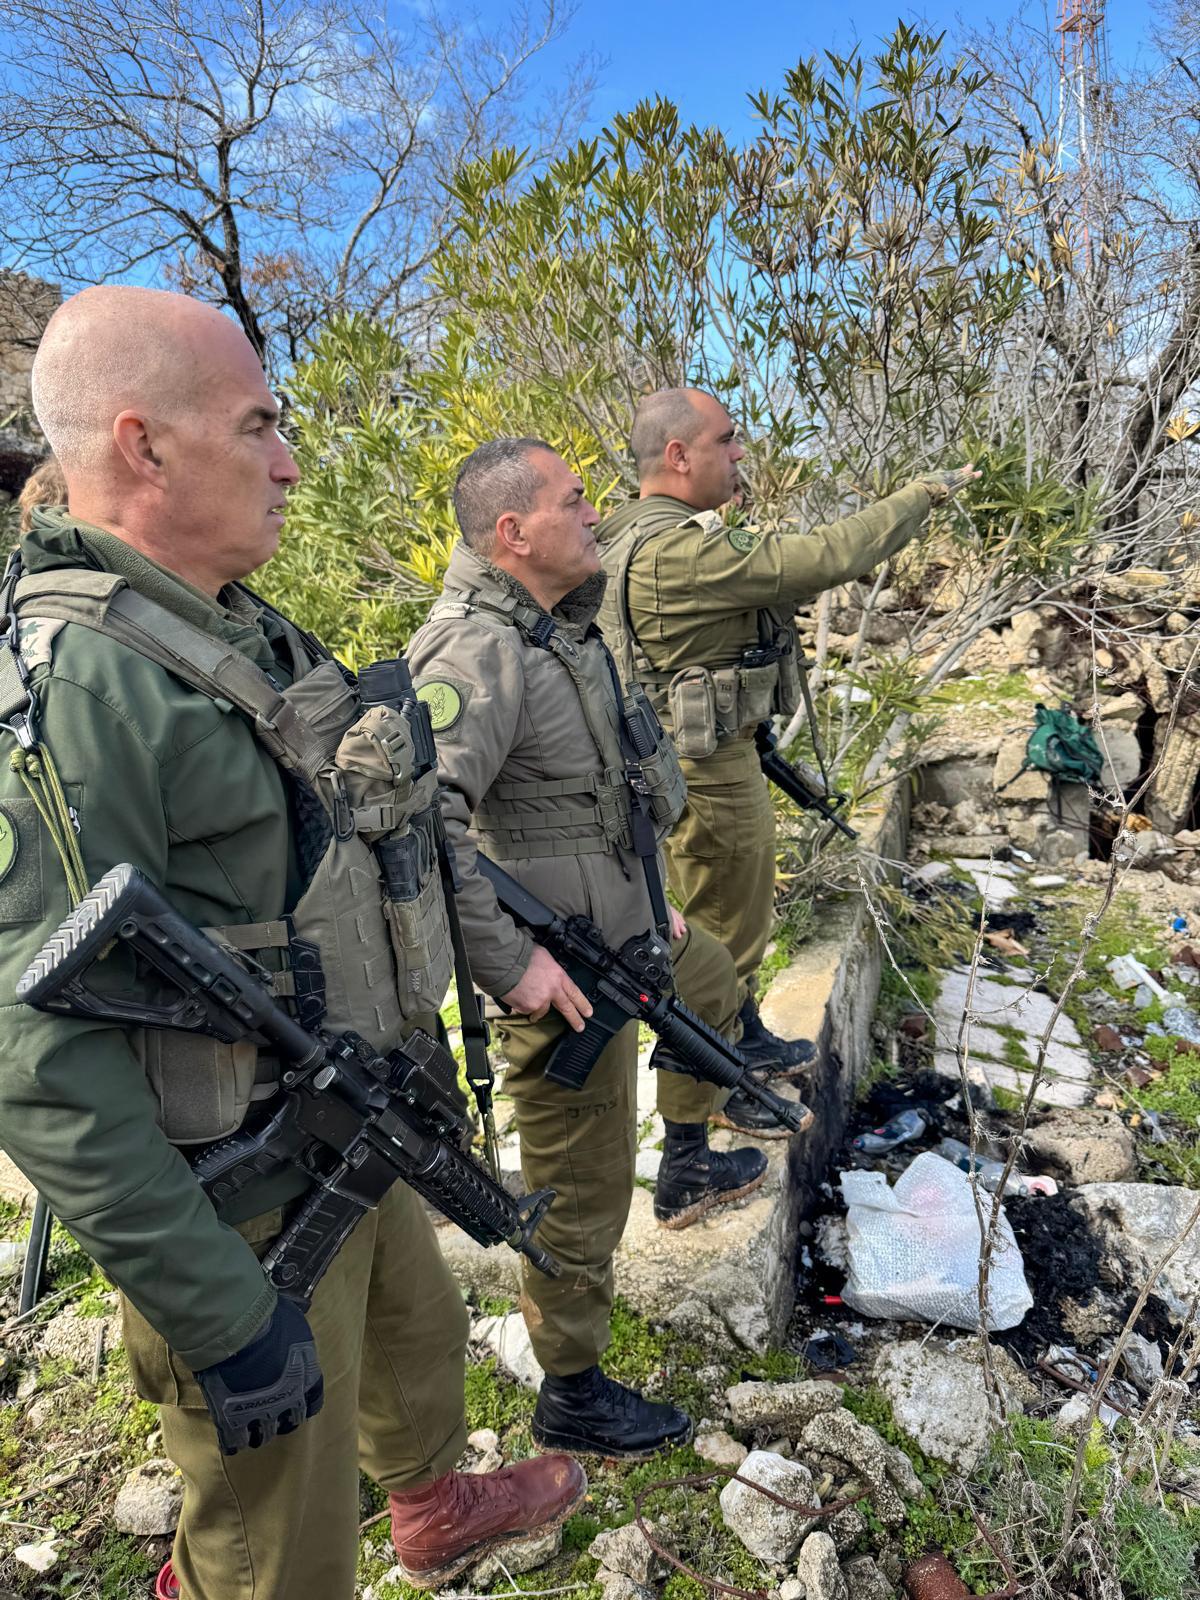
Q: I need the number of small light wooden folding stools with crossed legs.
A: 0